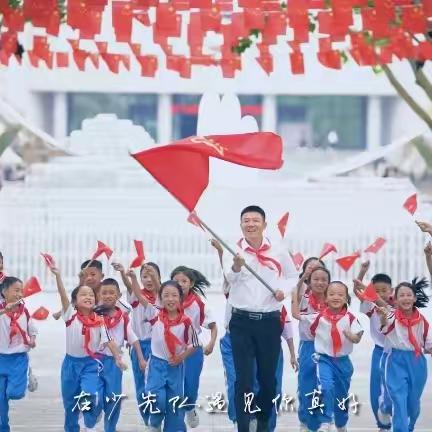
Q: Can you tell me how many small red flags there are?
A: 13